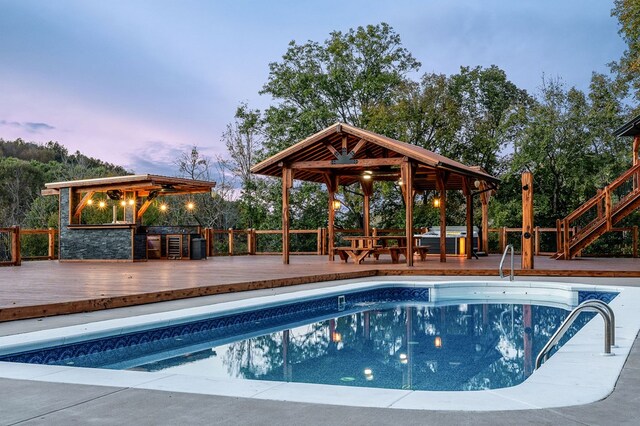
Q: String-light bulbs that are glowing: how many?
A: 6